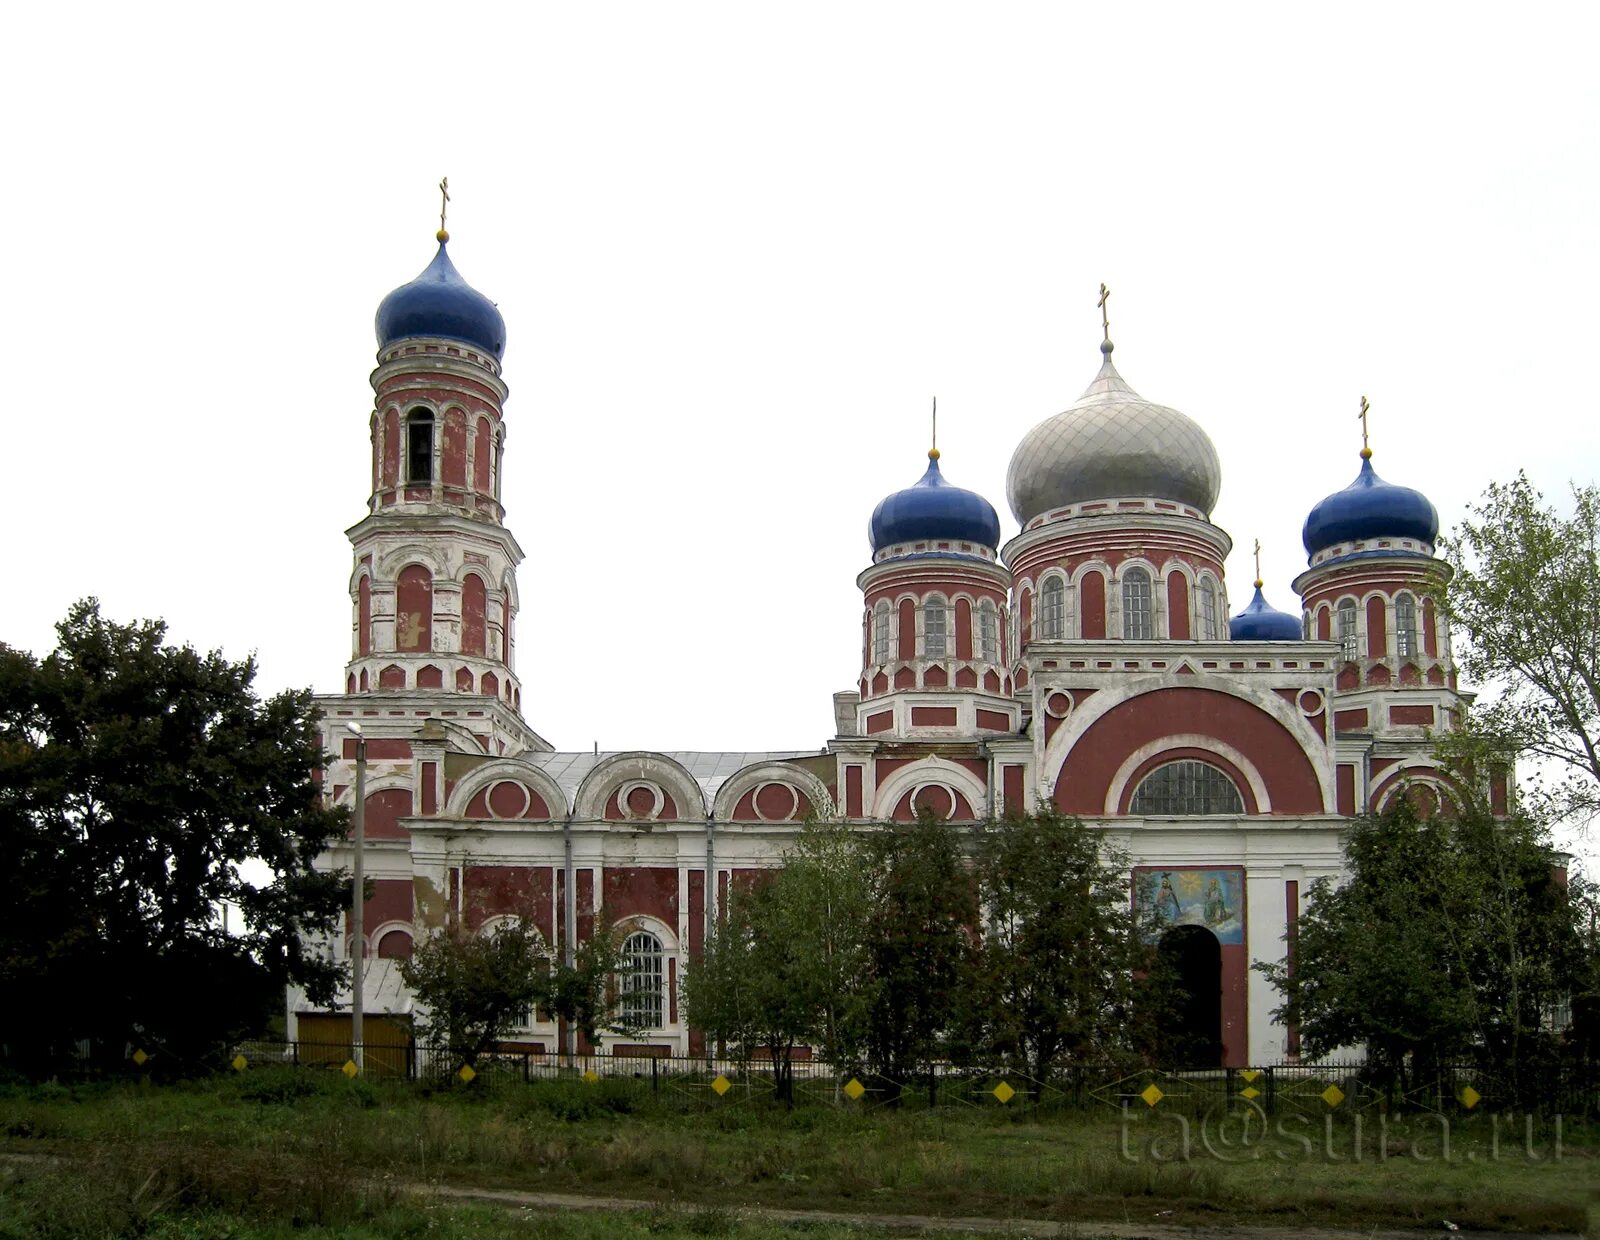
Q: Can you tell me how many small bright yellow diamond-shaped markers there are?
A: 12